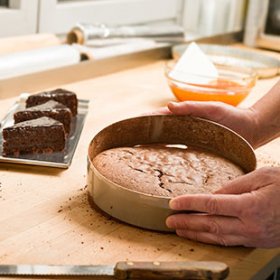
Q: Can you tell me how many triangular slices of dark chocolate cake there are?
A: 3